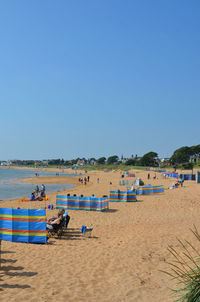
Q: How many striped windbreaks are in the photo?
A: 4